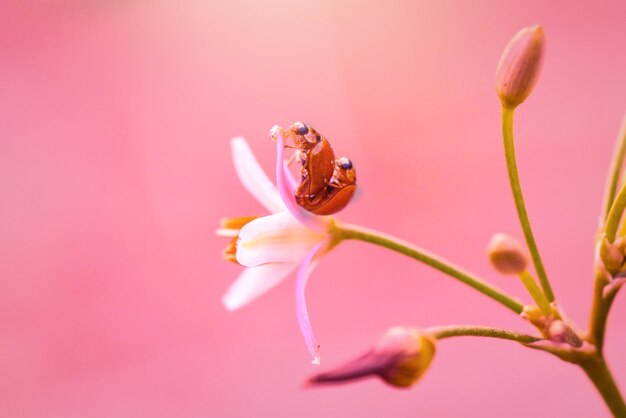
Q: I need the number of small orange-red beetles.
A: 2